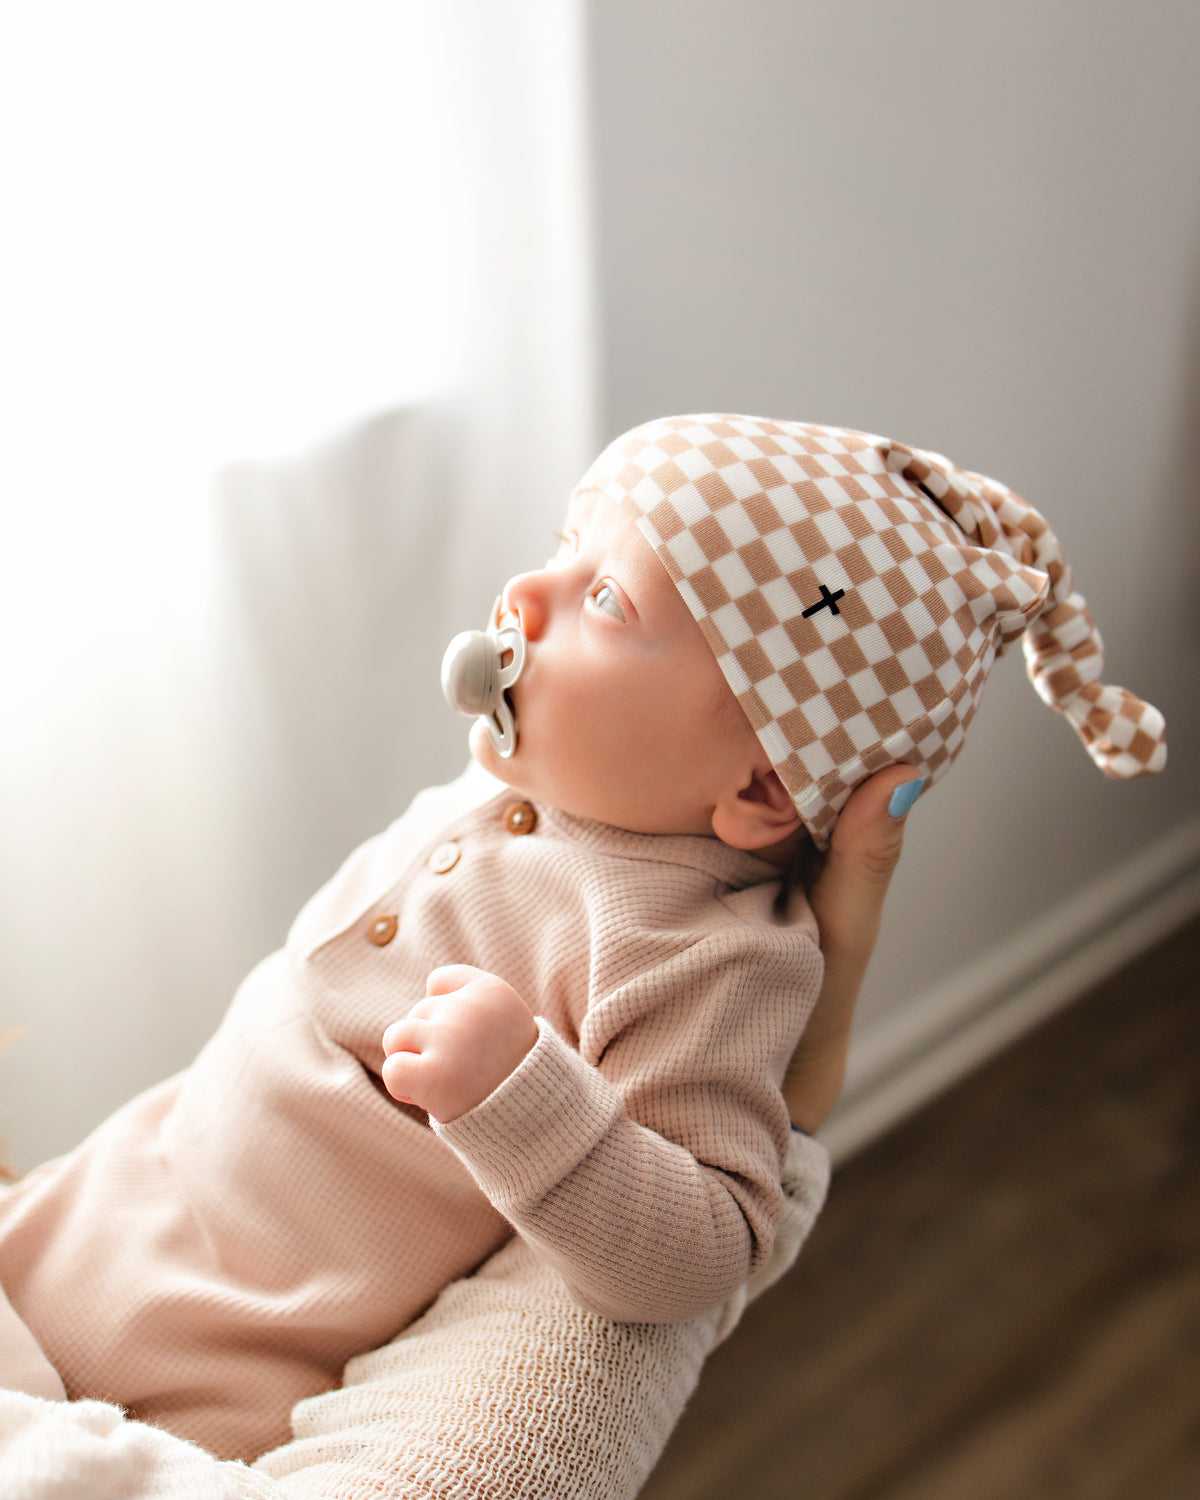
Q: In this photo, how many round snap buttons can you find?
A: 3